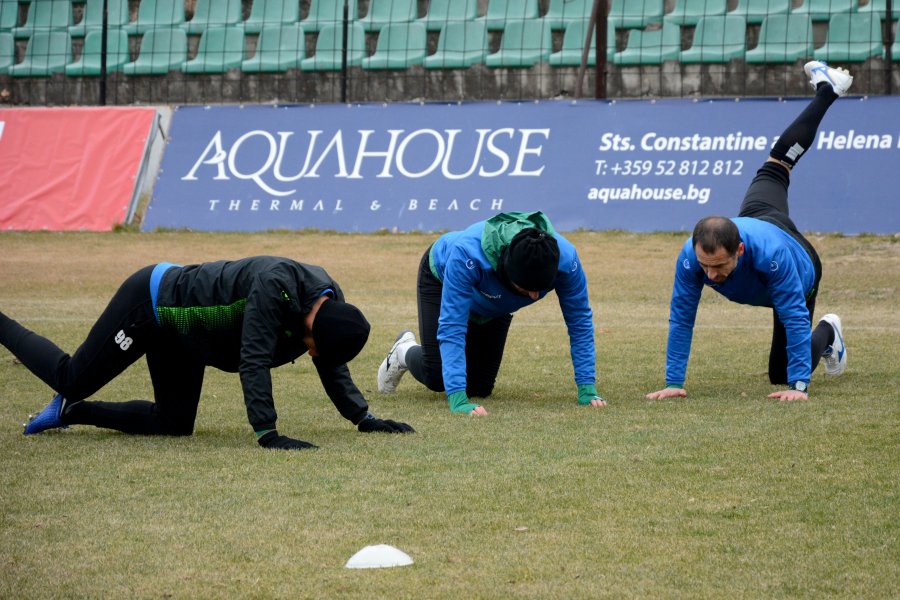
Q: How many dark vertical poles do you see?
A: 4